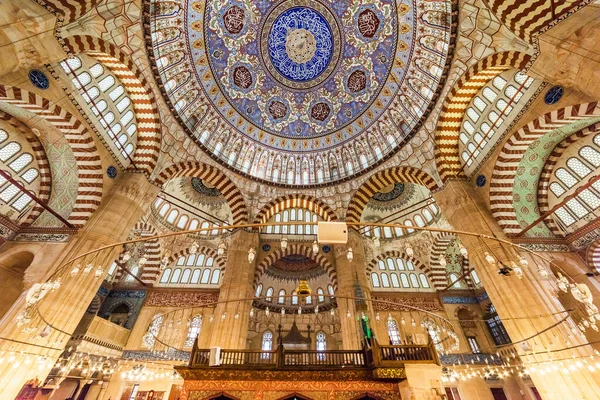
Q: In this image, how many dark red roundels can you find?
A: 6